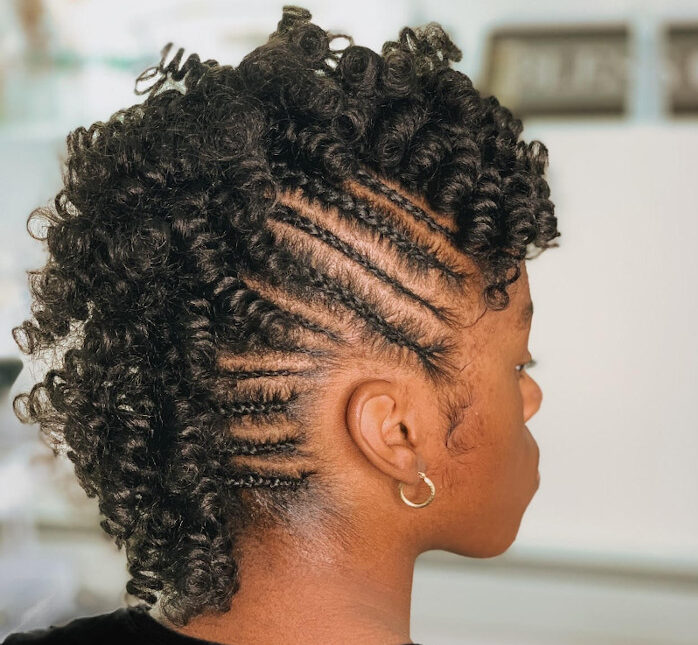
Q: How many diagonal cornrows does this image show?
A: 5